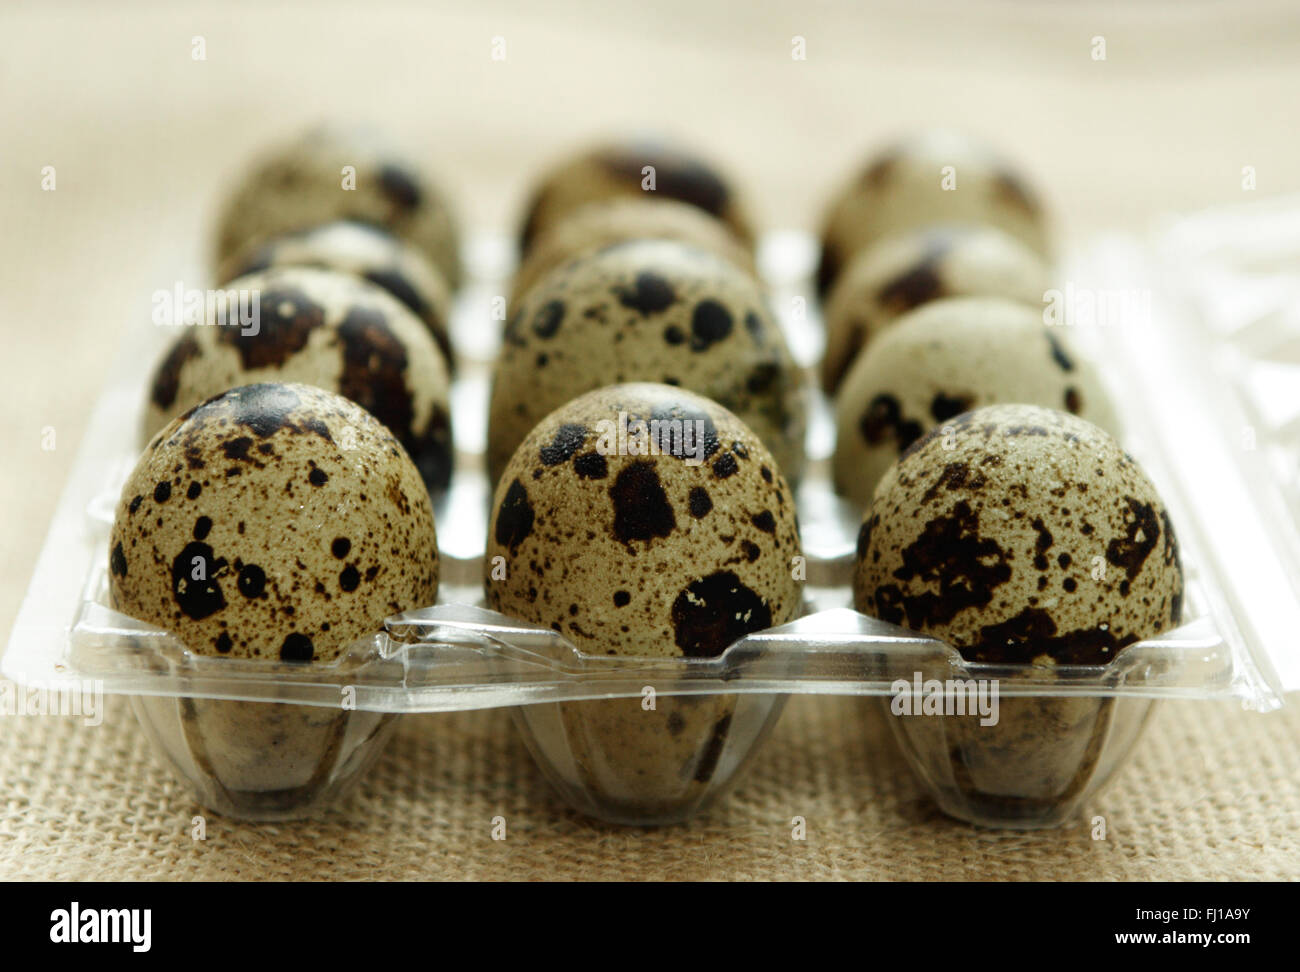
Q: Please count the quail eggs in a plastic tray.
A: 12